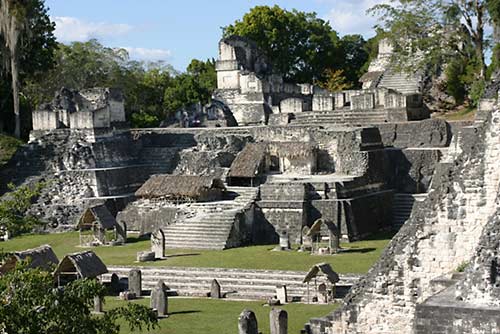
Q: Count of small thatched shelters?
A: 5